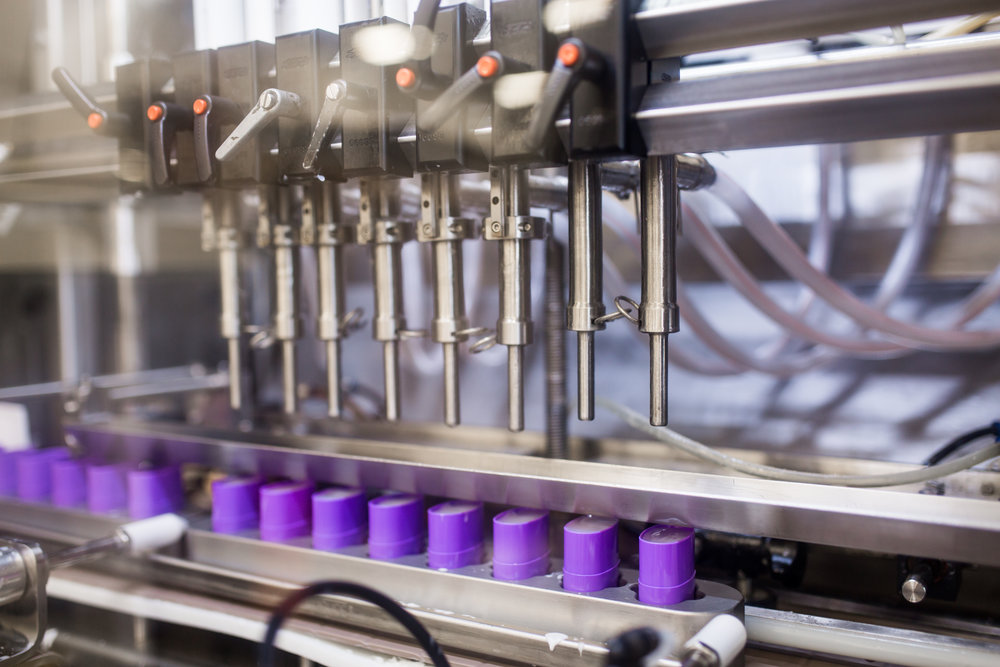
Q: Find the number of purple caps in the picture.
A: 13